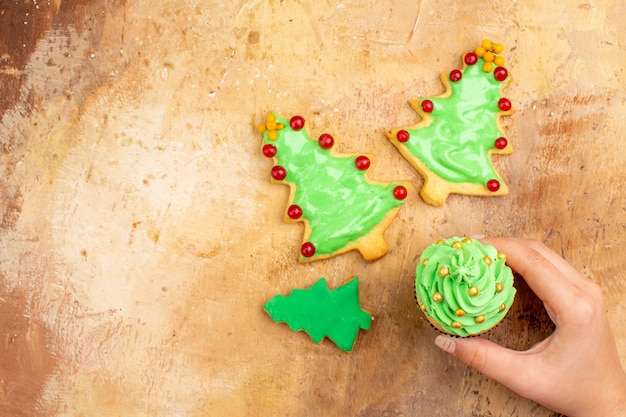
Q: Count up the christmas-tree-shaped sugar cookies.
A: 3